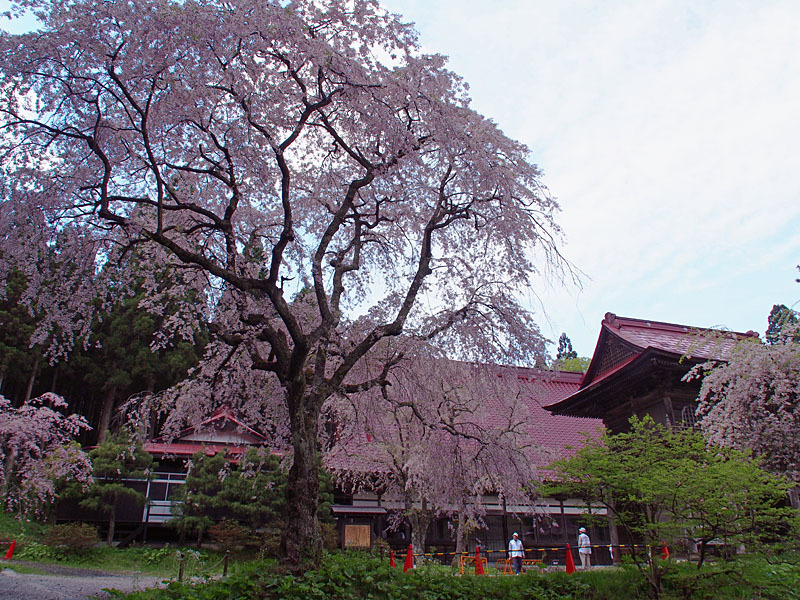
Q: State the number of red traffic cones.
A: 6